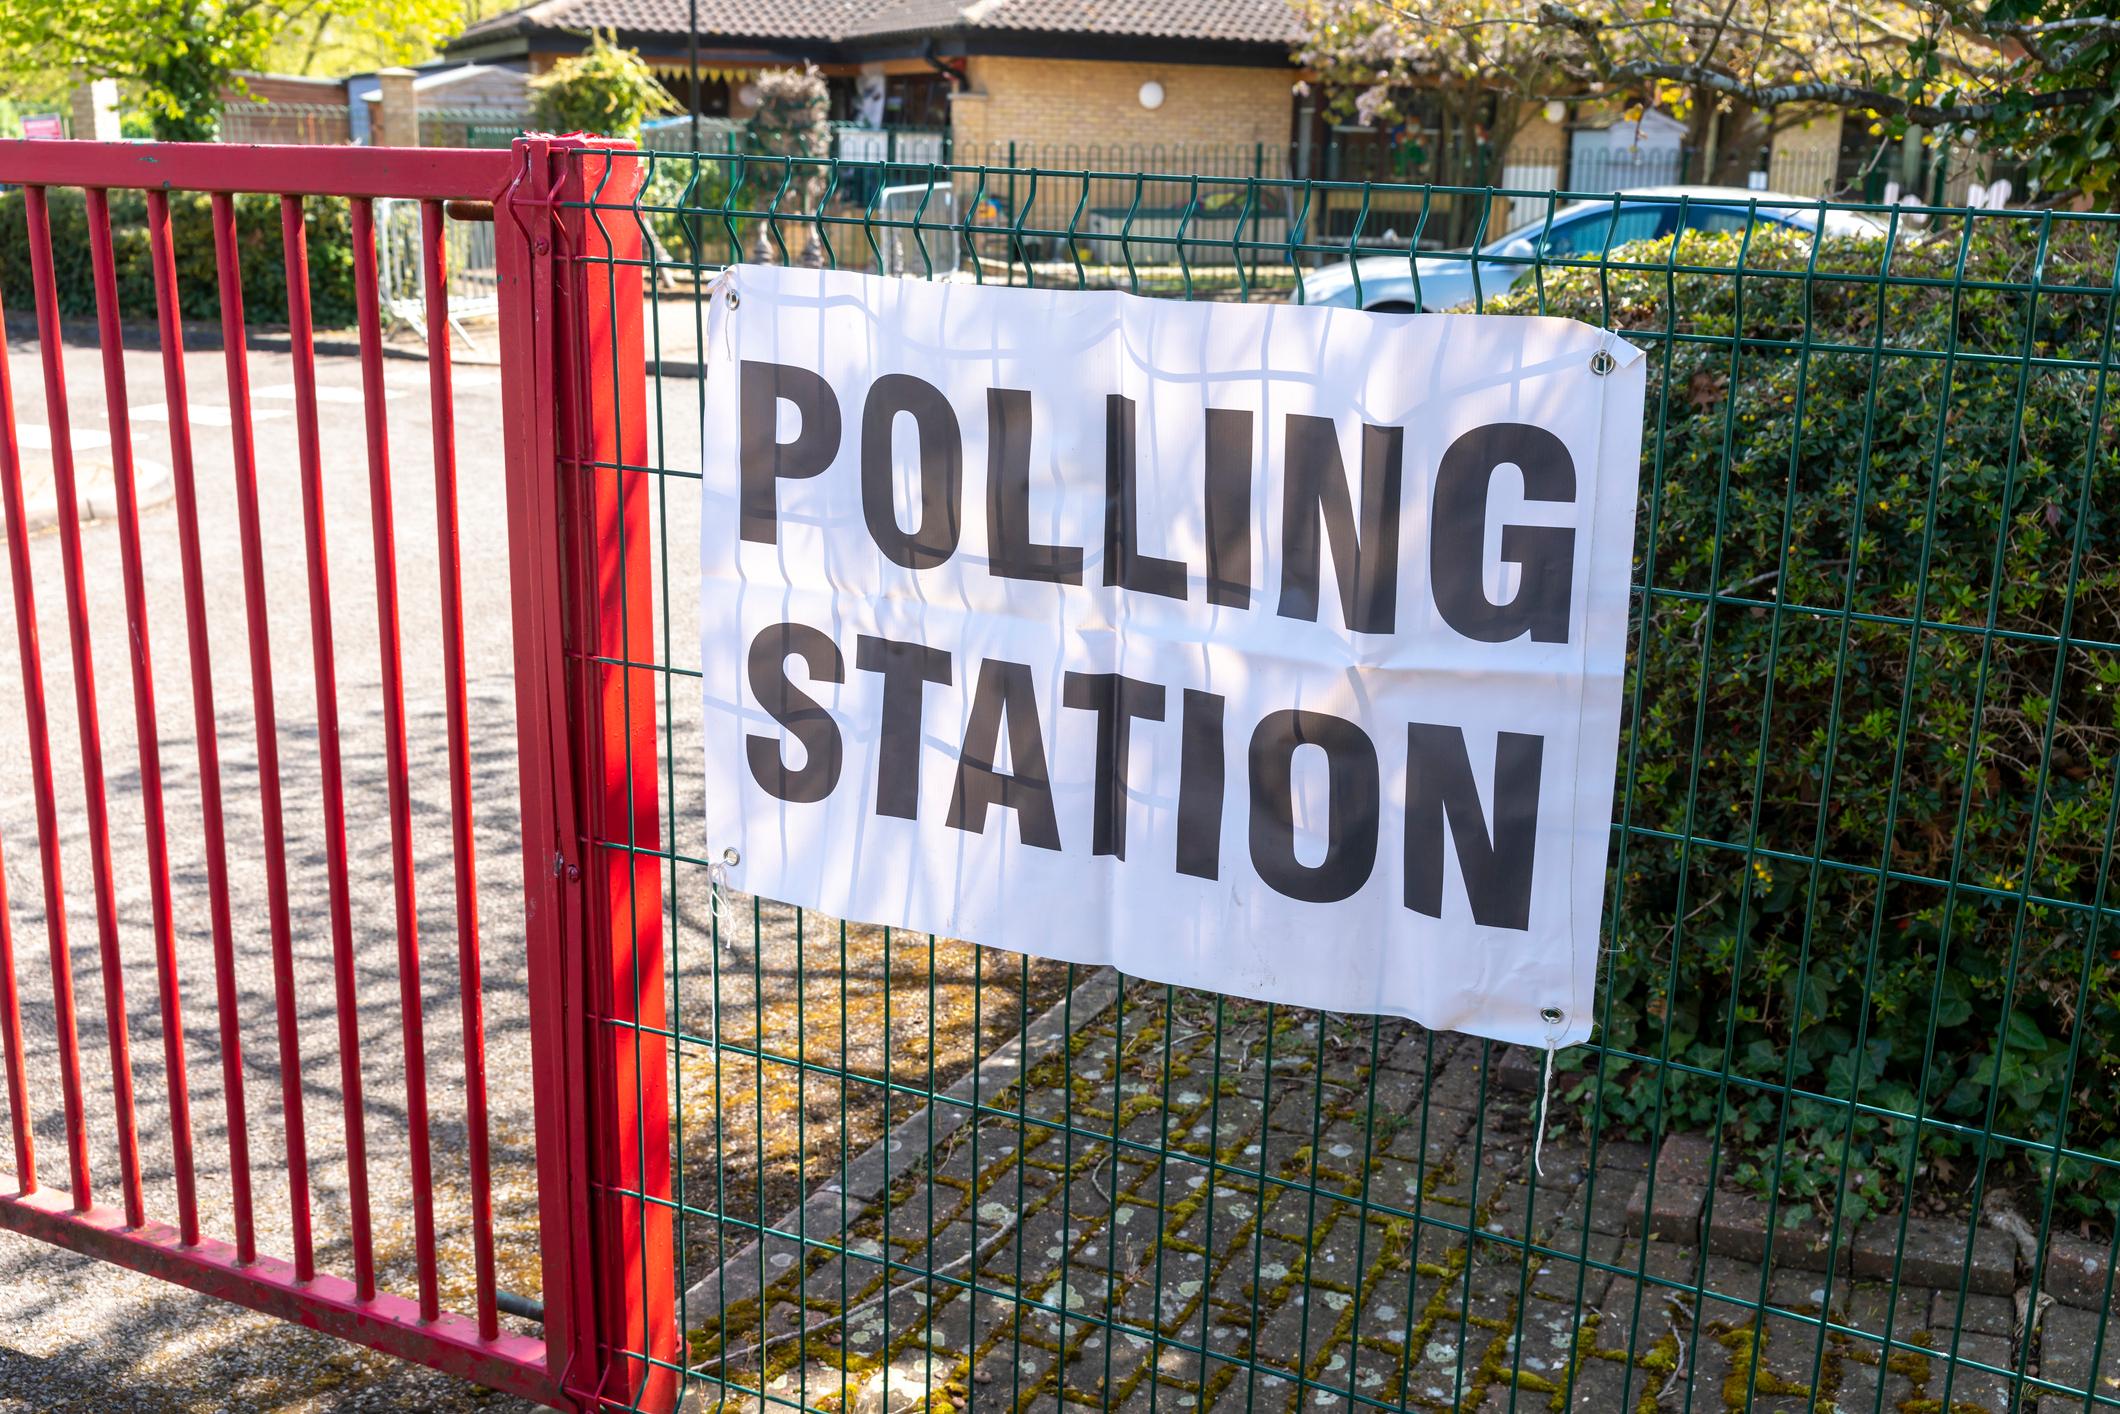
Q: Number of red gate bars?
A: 9